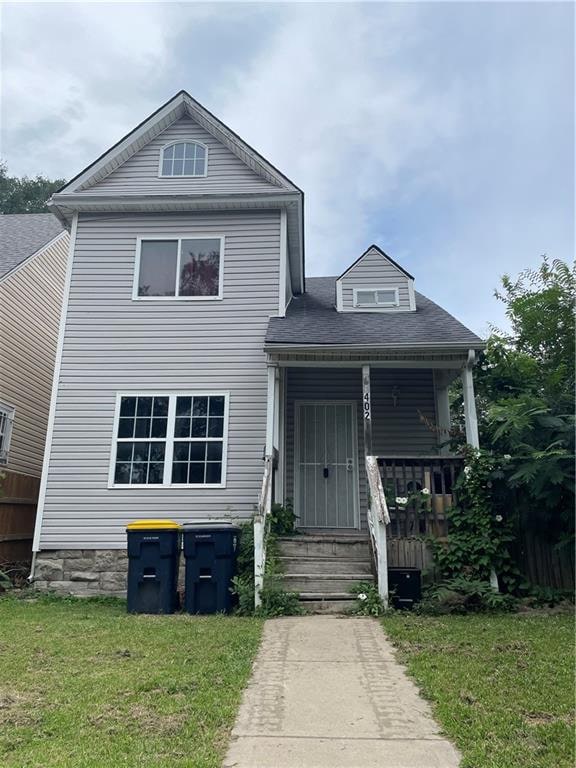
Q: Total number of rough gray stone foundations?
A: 1